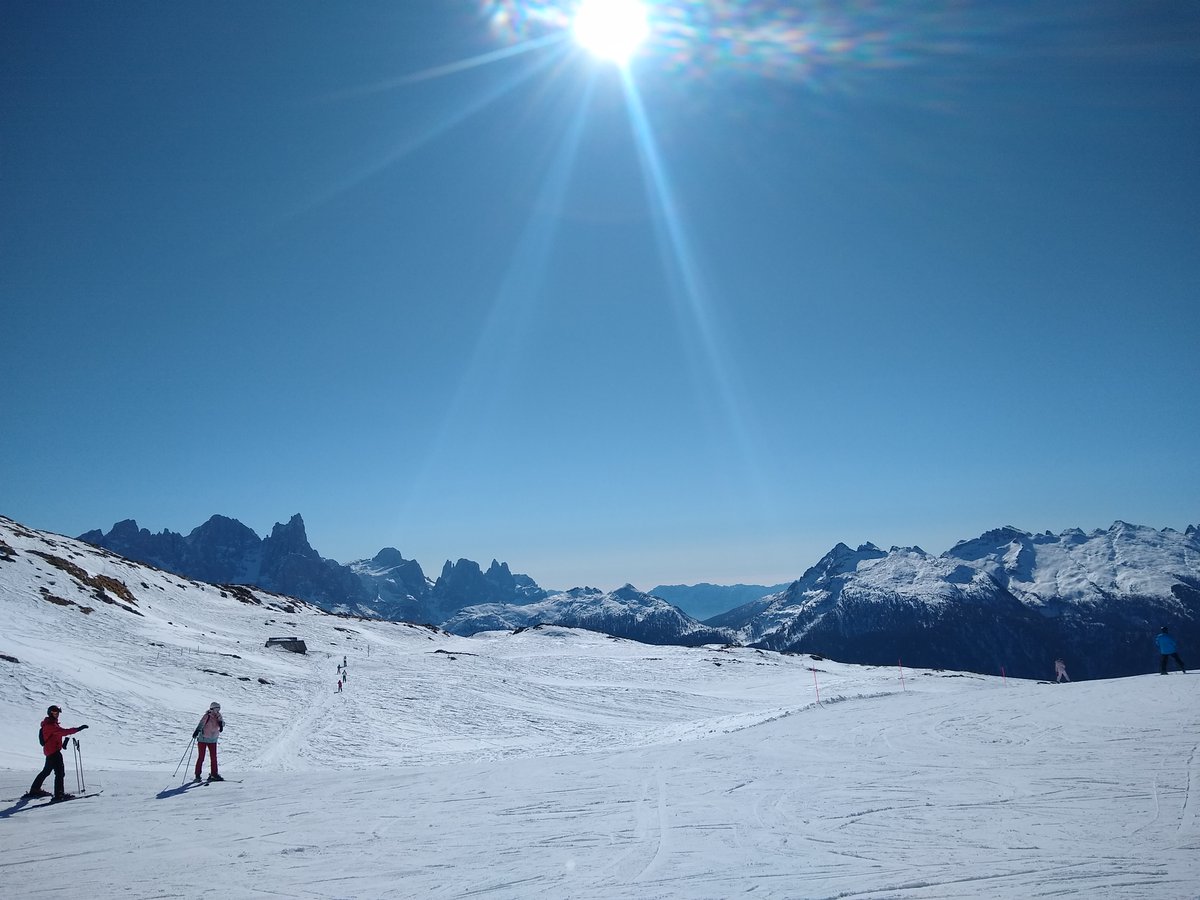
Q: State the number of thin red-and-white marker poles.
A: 3